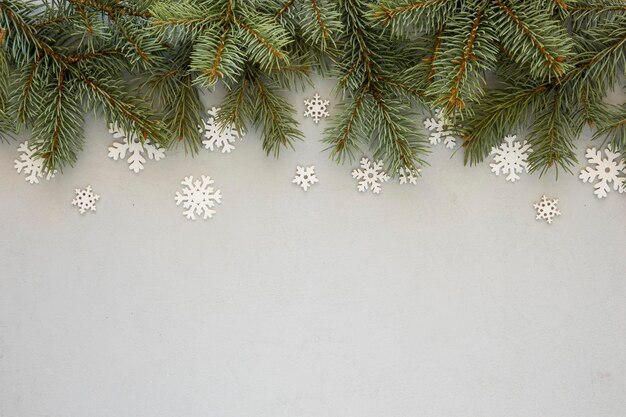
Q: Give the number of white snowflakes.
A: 13